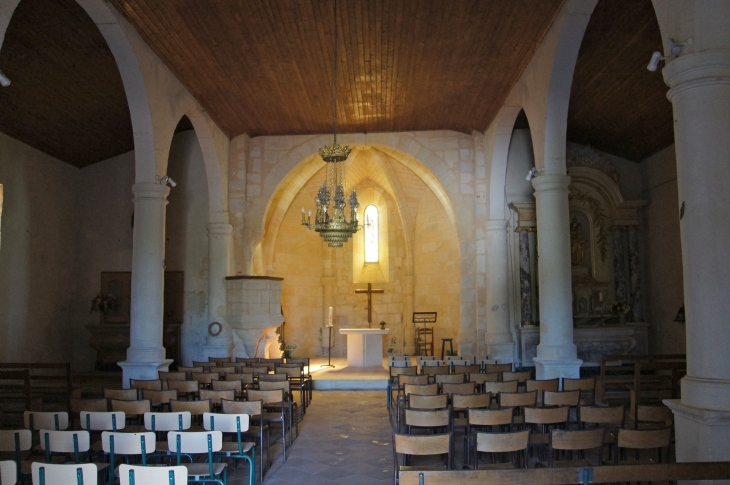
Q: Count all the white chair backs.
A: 11